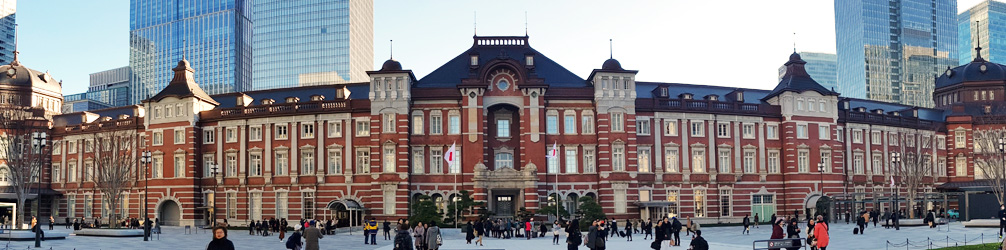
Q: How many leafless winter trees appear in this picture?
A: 4